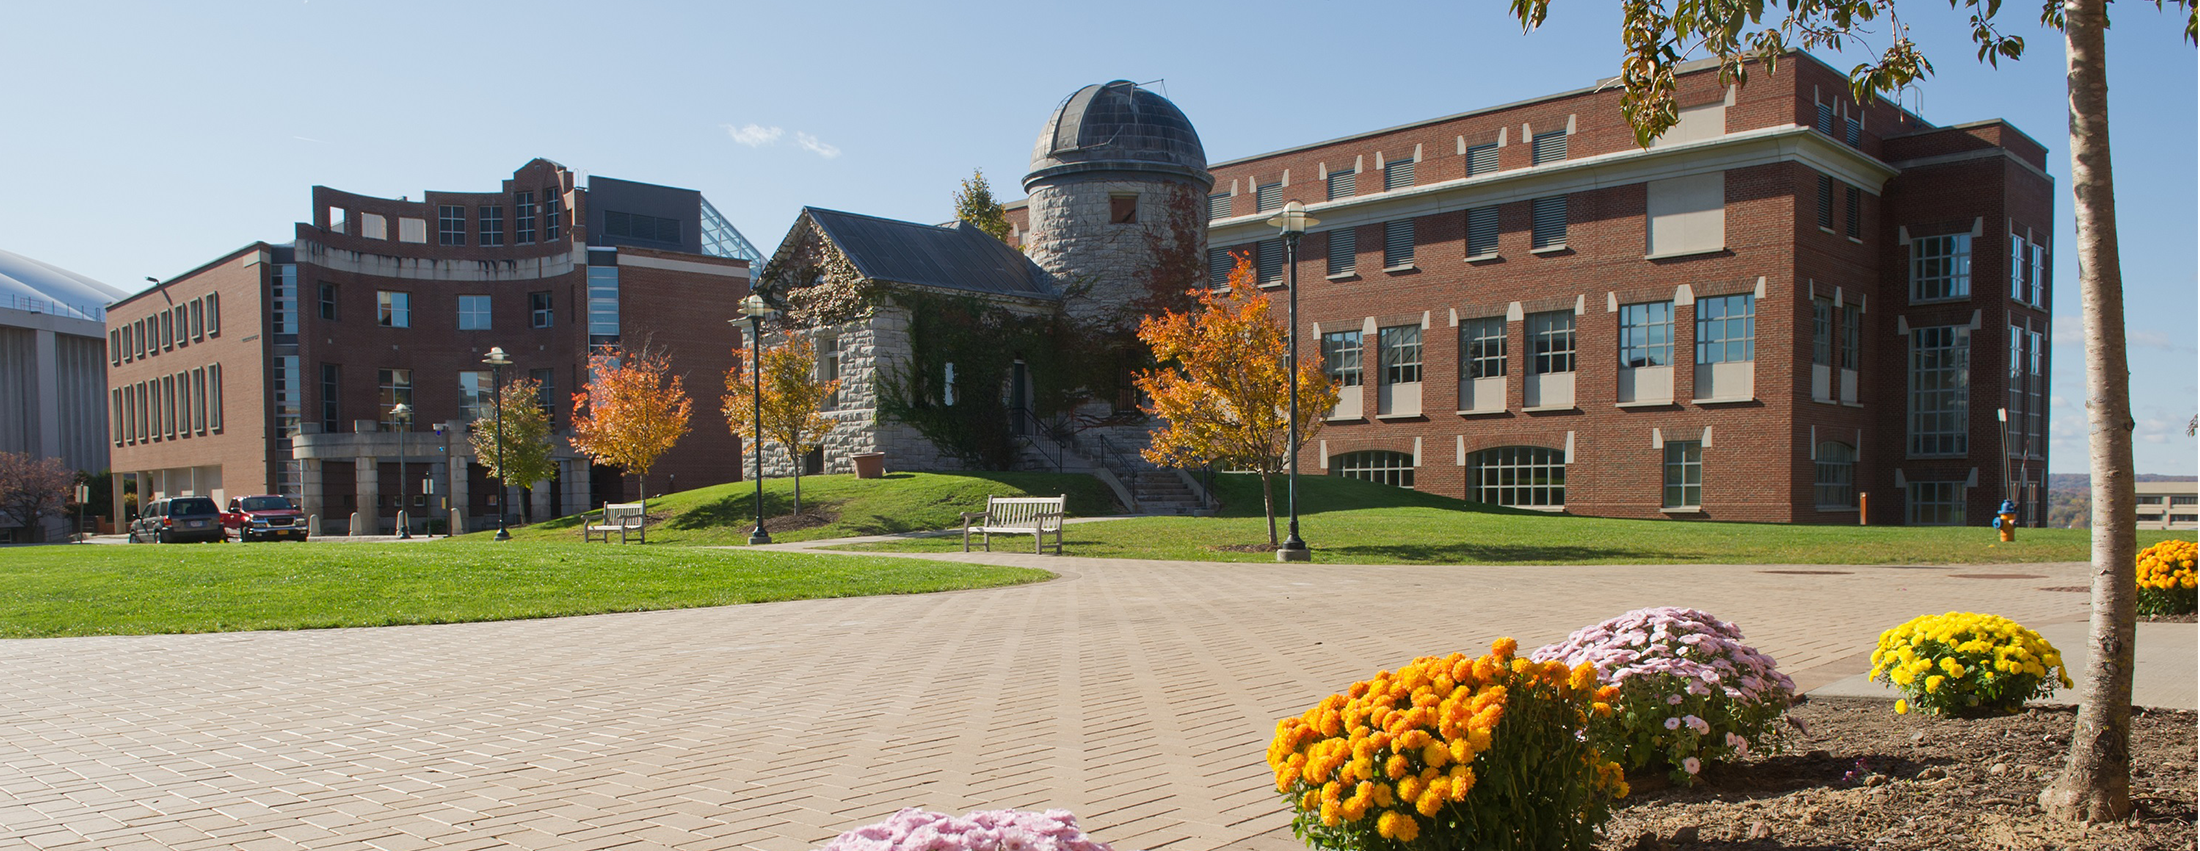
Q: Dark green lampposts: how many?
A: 4